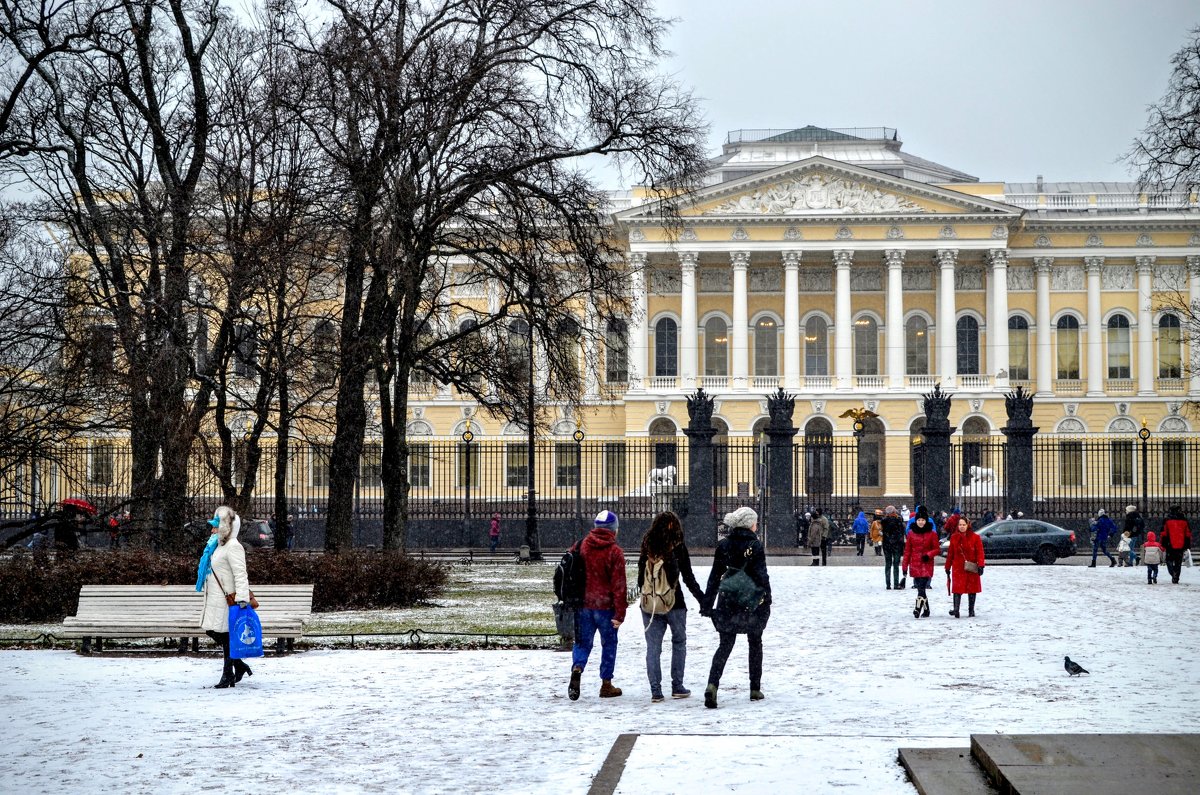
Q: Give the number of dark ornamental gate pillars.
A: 4